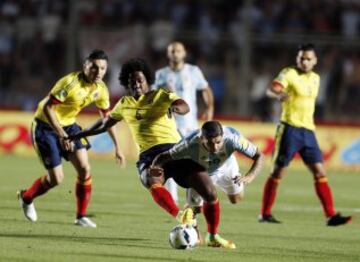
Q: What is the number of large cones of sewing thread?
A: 0